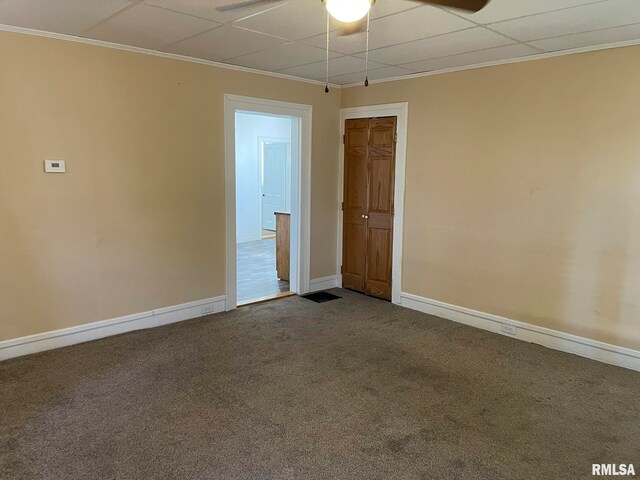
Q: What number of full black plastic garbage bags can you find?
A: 0